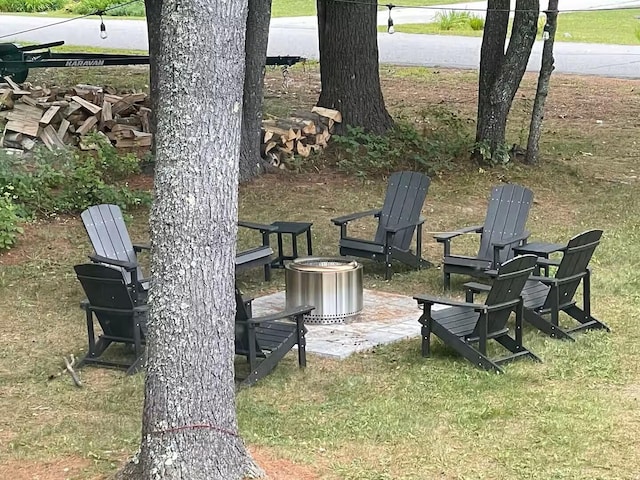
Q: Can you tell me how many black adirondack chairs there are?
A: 8